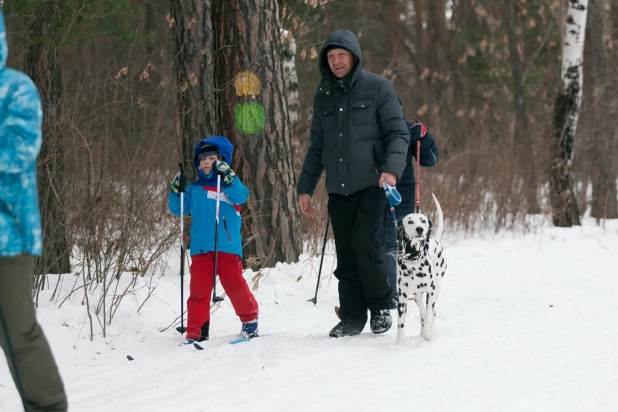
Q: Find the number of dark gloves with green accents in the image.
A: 2